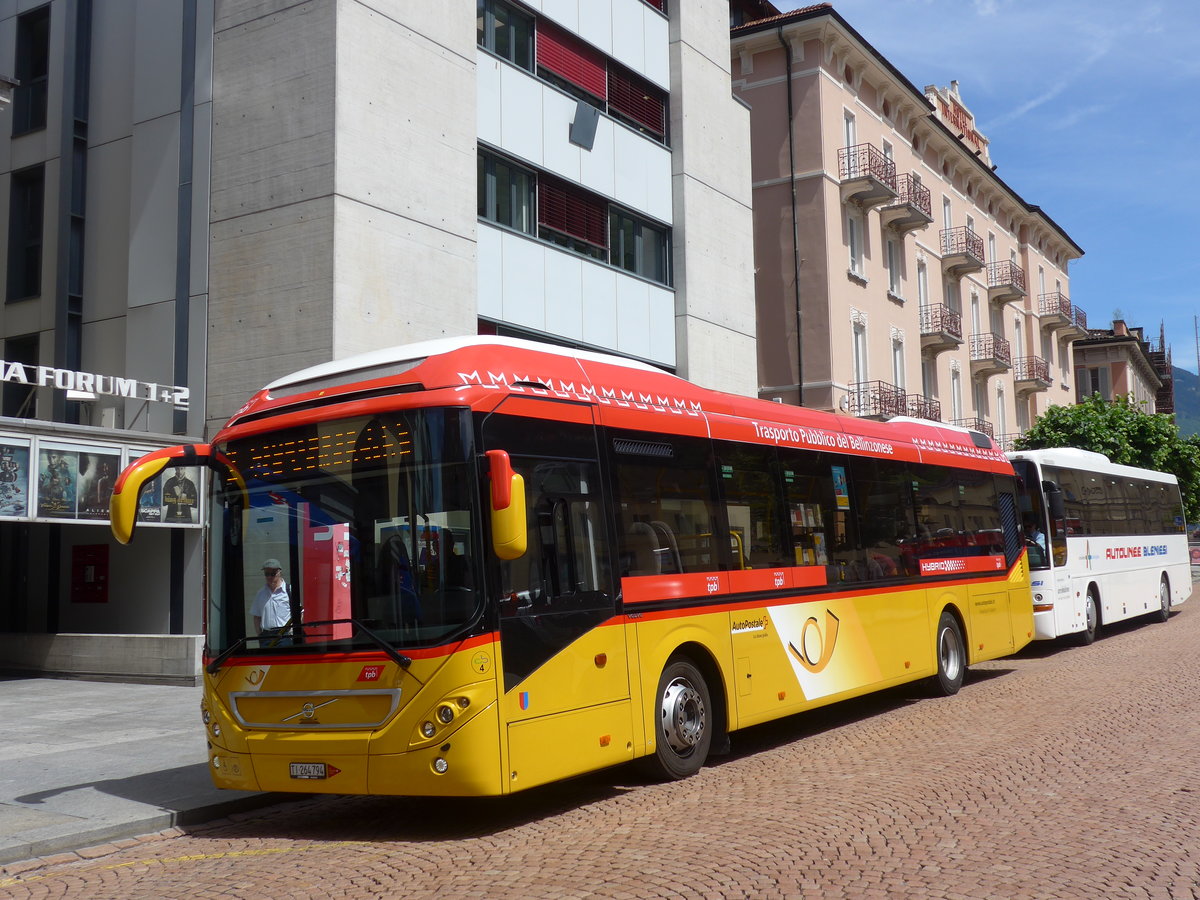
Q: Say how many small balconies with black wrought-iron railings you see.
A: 13